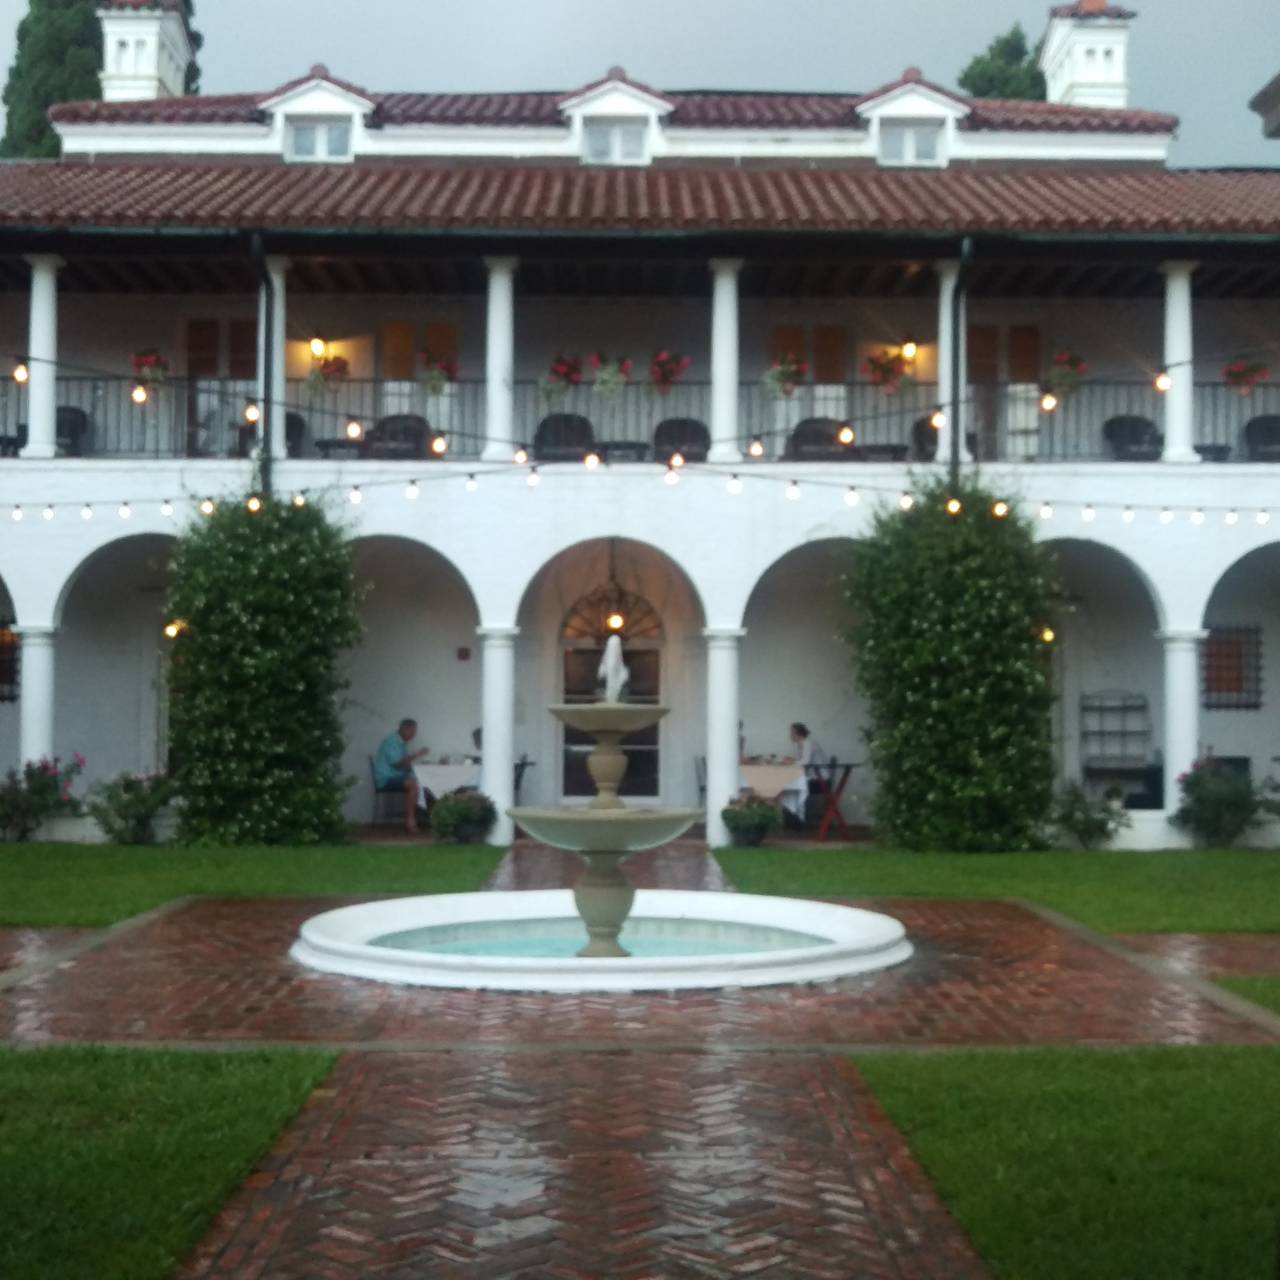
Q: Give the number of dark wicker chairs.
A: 9